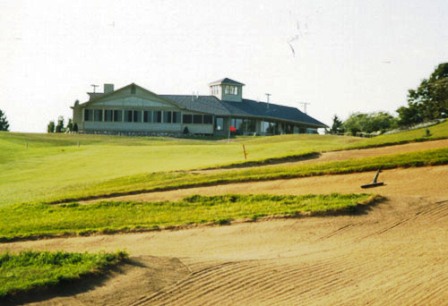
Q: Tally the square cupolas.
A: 1